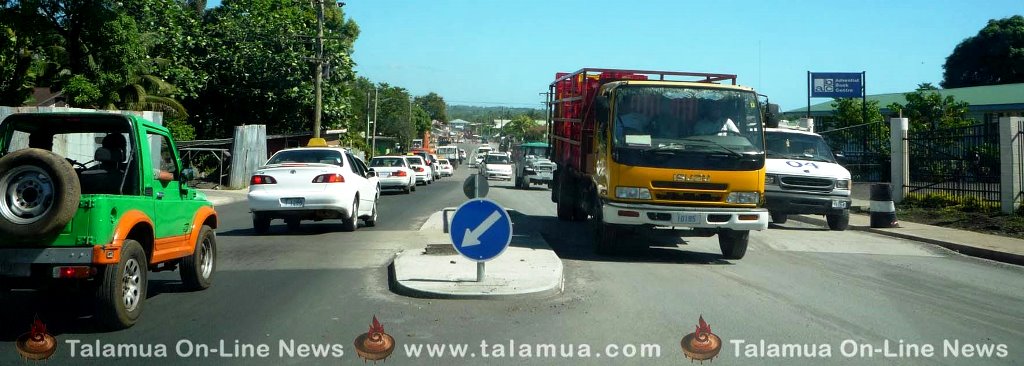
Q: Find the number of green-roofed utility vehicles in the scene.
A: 1